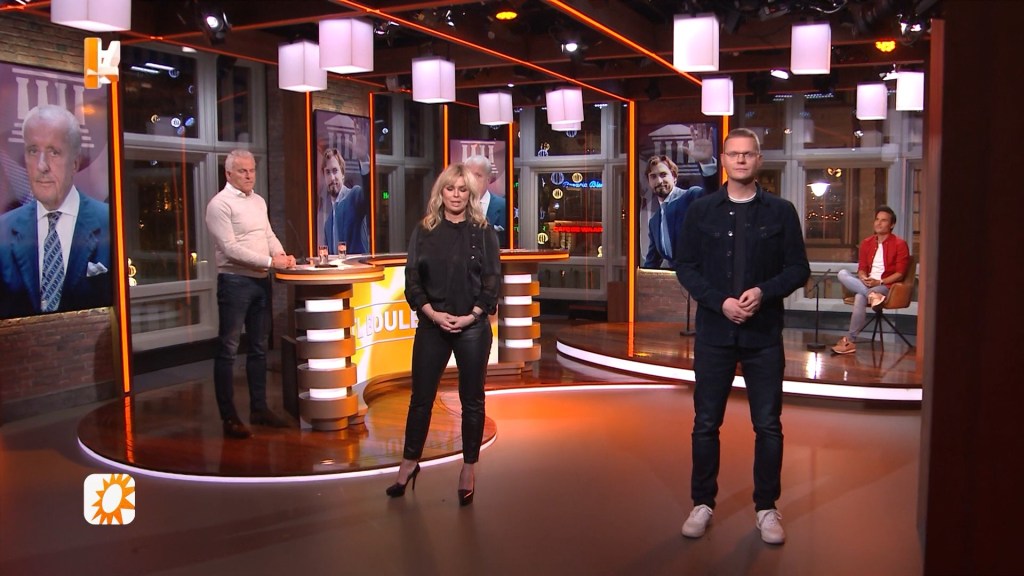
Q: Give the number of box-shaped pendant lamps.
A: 12